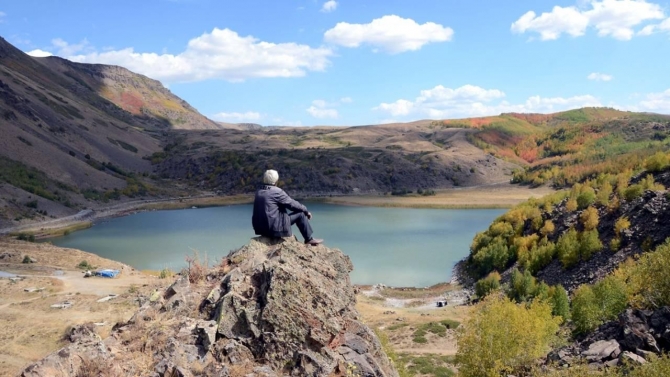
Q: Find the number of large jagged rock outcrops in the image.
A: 1